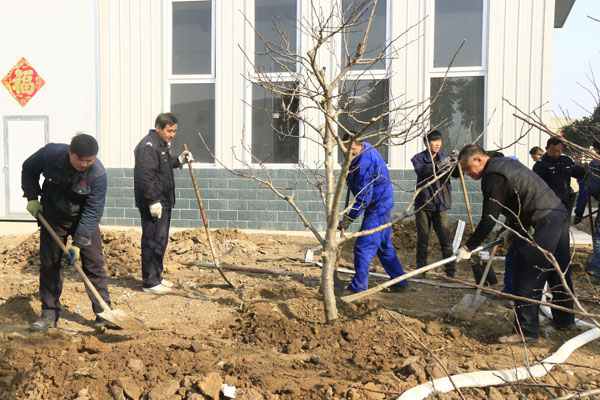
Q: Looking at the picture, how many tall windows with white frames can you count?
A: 4